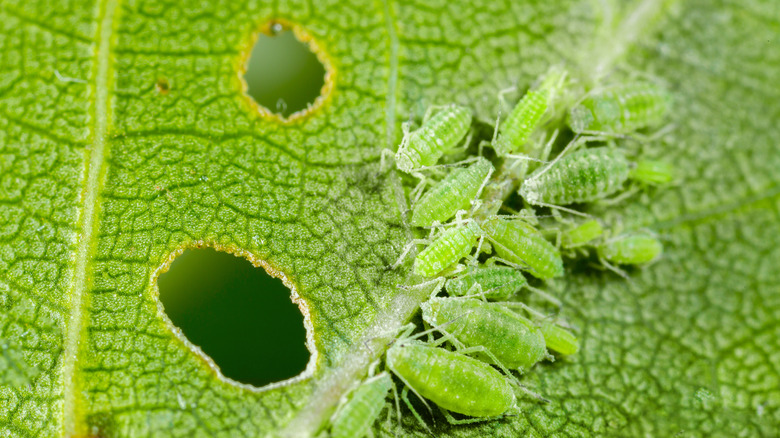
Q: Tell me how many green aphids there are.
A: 15